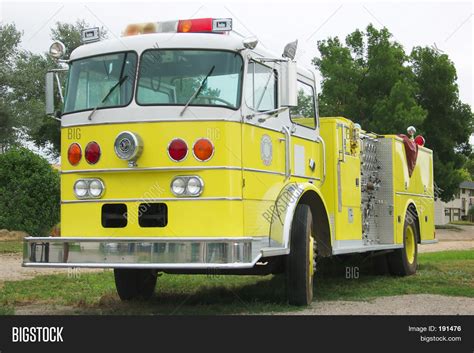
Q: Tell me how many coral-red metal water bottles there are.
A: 0